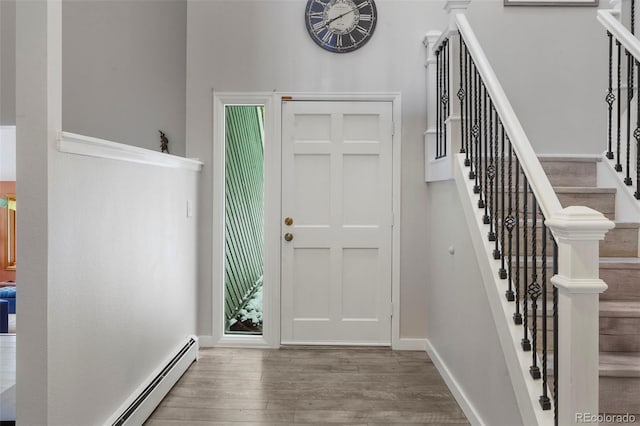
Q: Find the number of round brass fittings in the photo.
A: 2